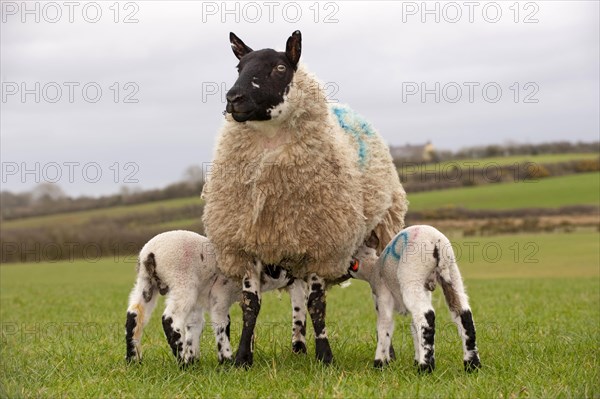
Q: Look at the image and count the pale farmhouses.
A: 1